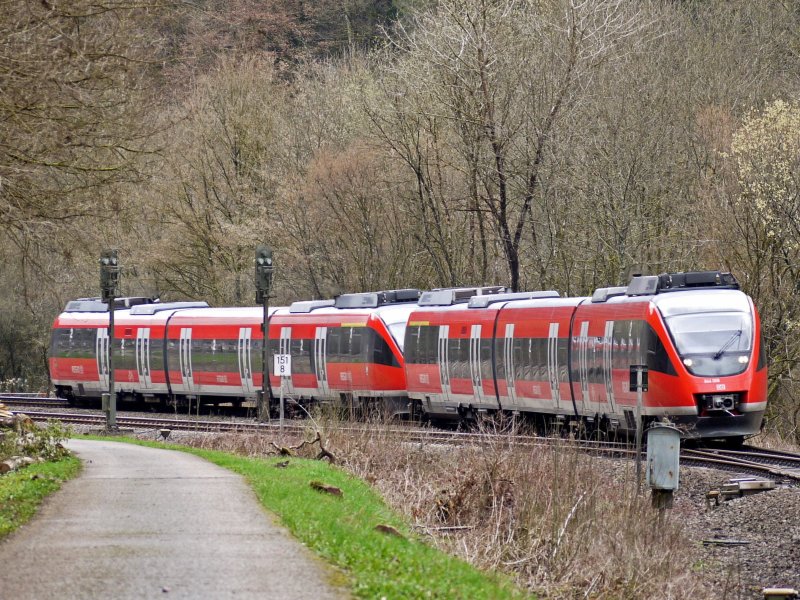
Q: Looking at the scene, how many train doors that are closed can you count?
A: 12